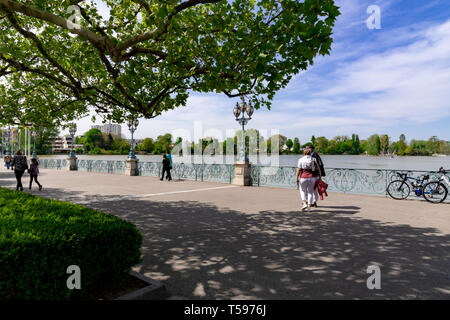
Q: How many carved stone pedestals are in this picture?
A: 3